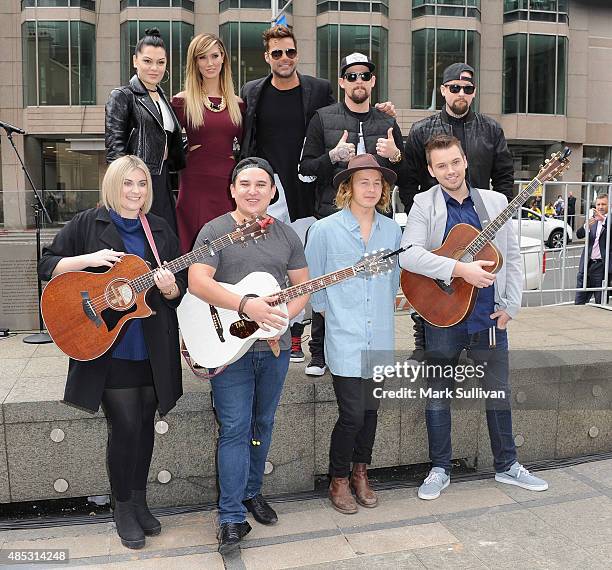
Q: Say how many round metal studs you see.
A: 9